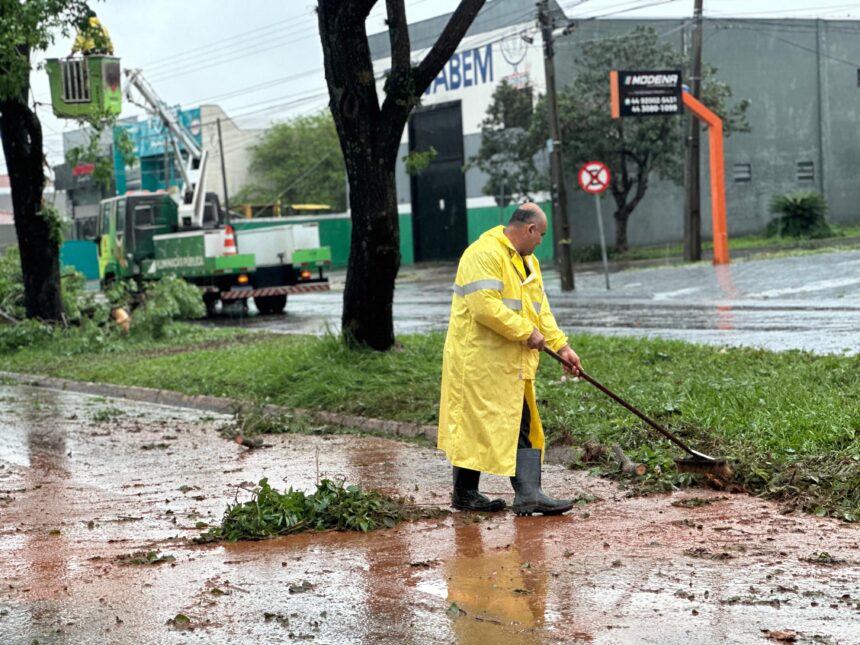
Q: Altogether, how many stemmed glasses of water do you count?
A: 0